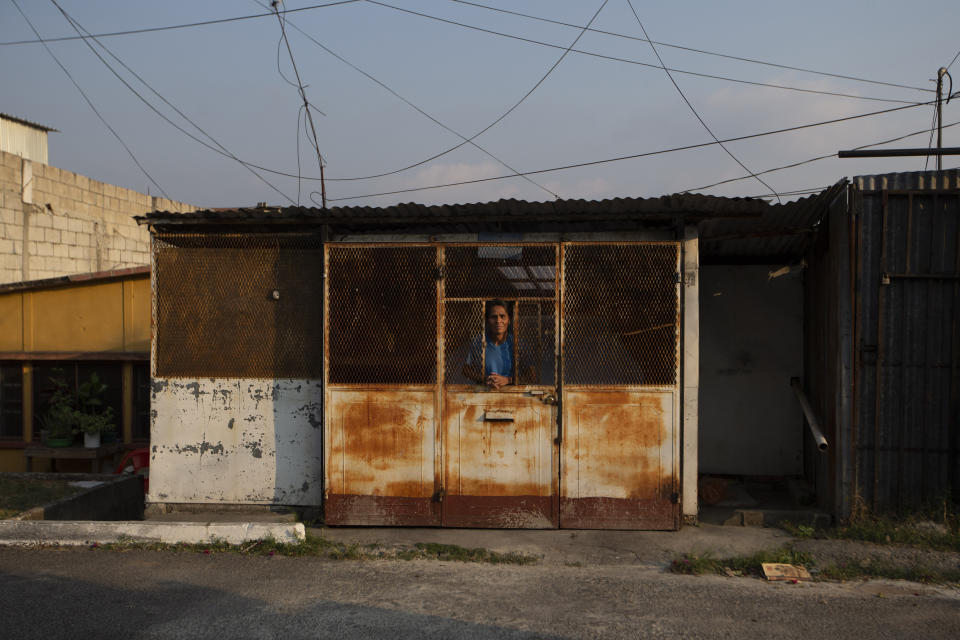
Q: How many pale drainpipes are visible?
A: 1